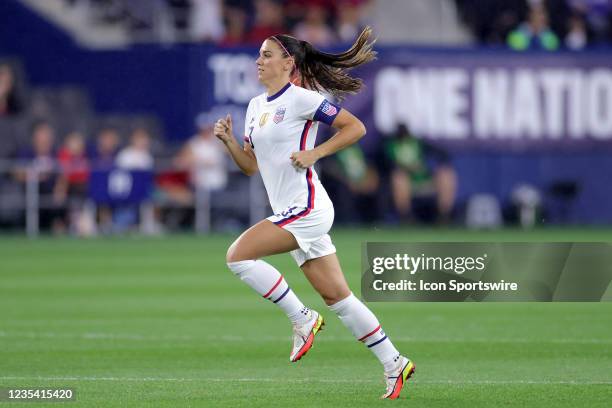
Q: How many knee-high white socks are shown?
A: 2